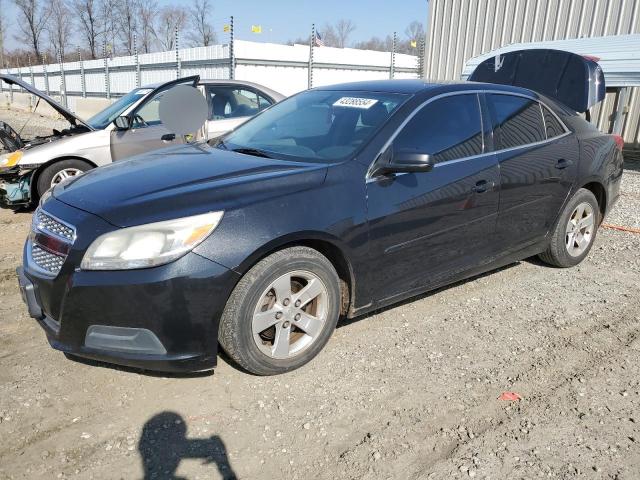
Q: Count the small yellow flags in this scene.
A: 3